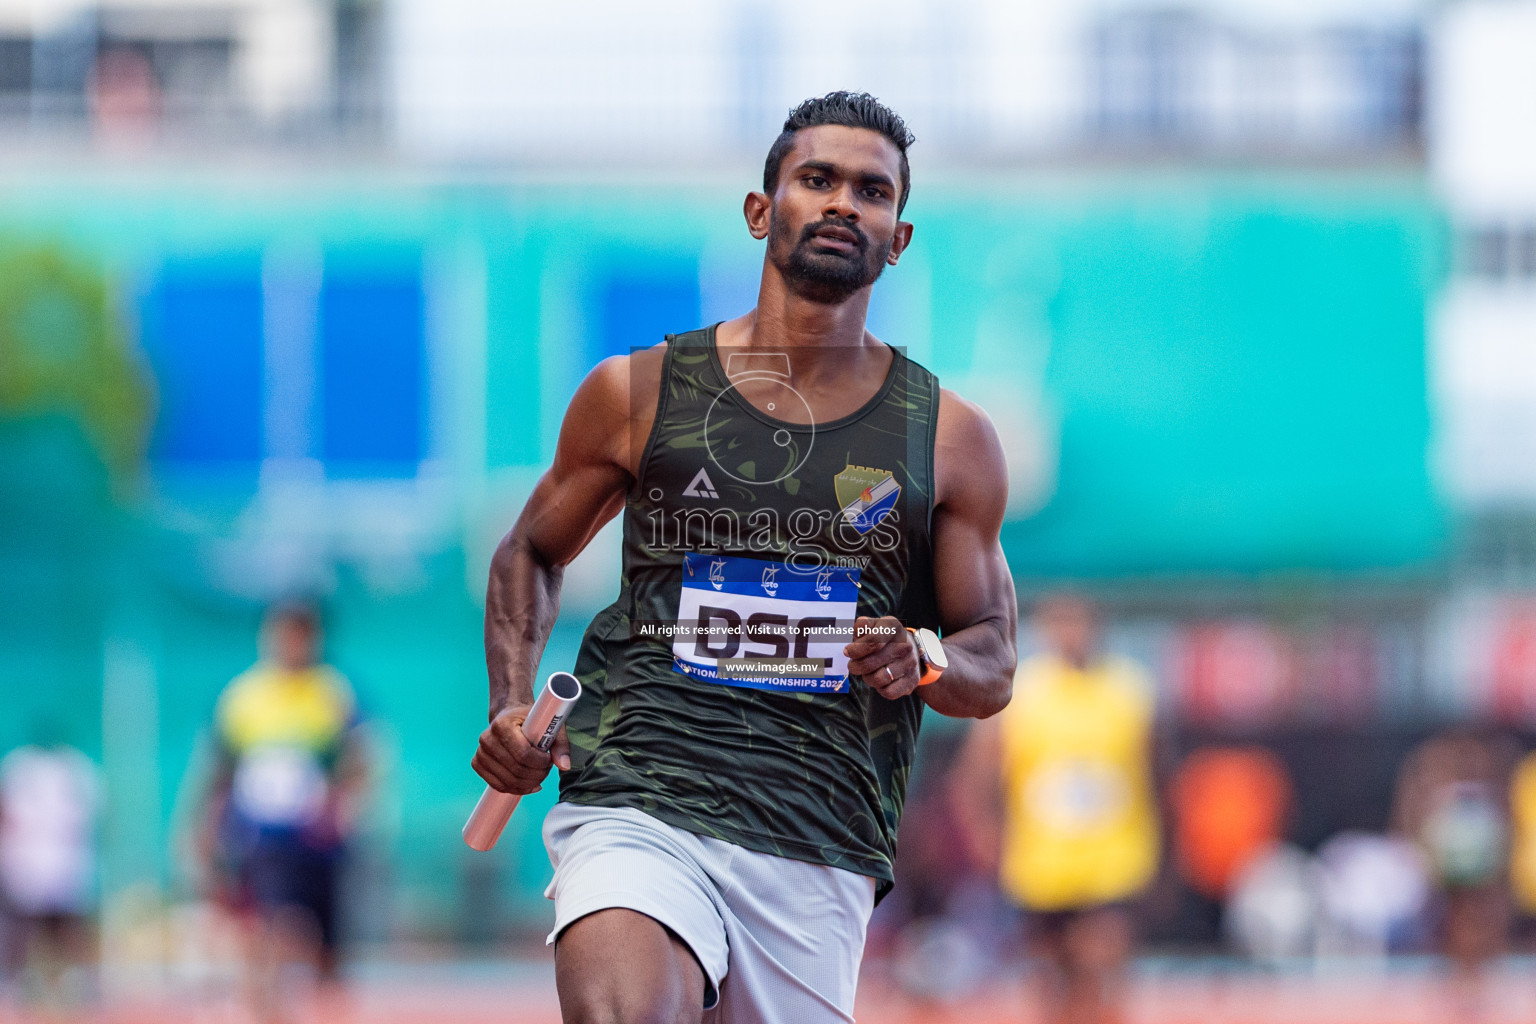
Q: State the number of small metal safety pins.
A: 4